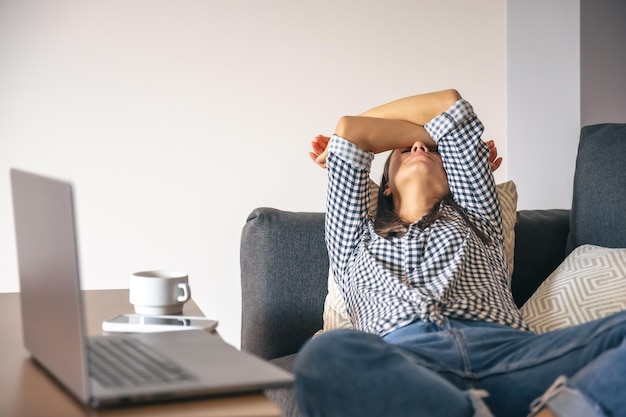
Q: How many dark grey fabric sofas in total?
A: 1